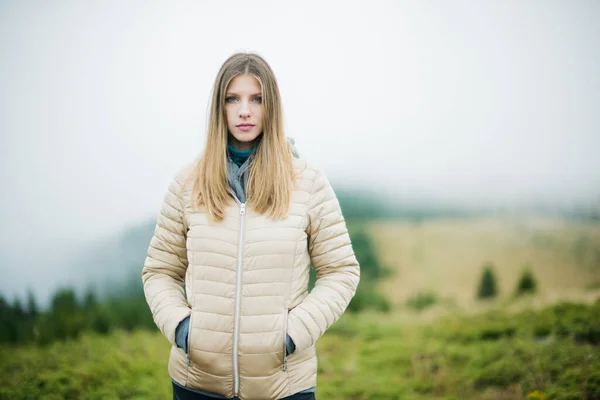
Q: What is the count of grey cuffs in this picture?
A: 2